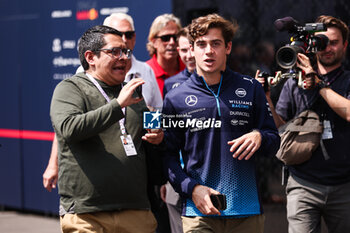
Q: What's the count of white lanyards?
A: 1